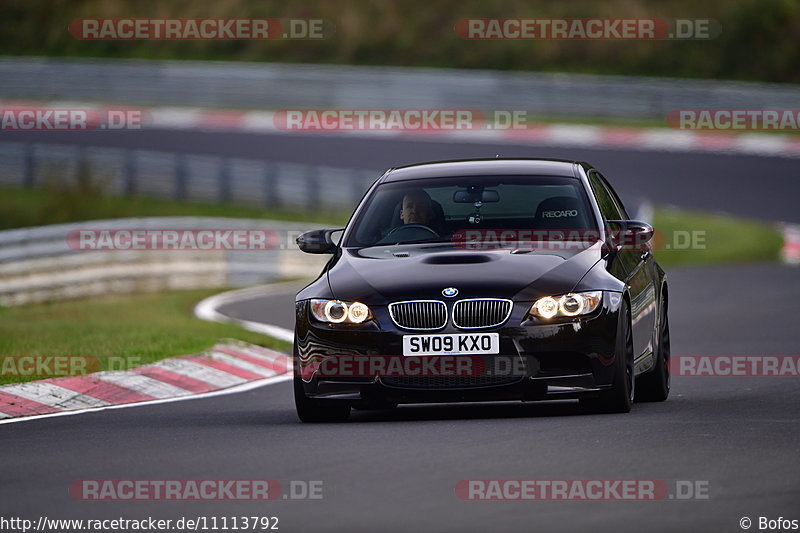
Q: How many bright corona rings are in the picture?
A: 4